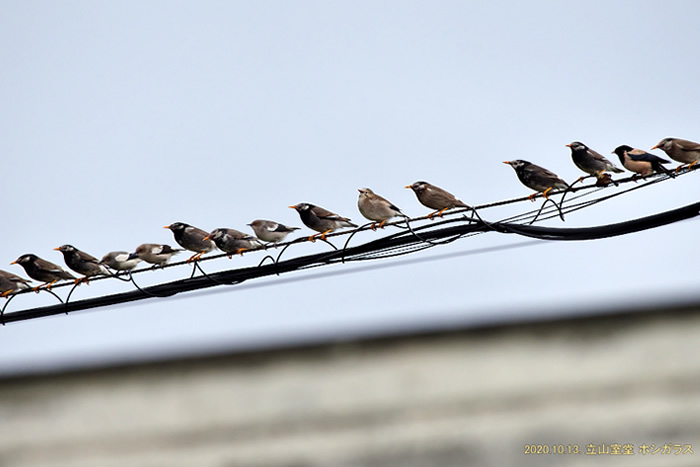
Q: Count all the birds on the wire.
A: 15